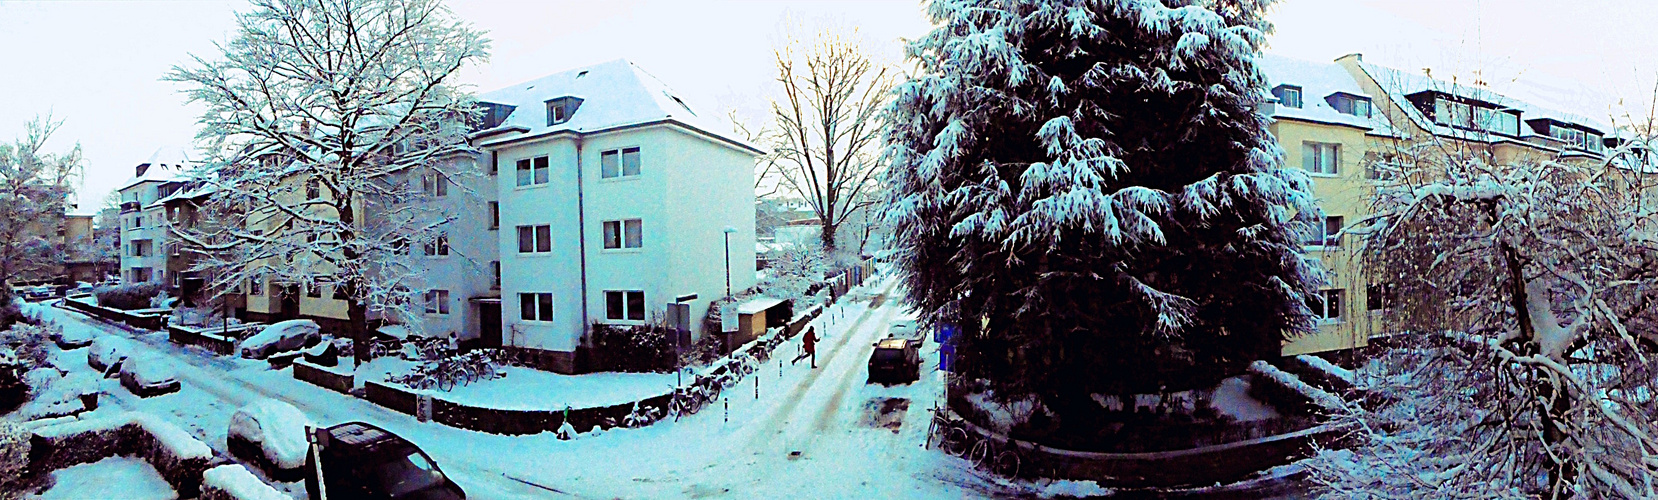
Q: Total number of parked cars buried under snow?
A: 5